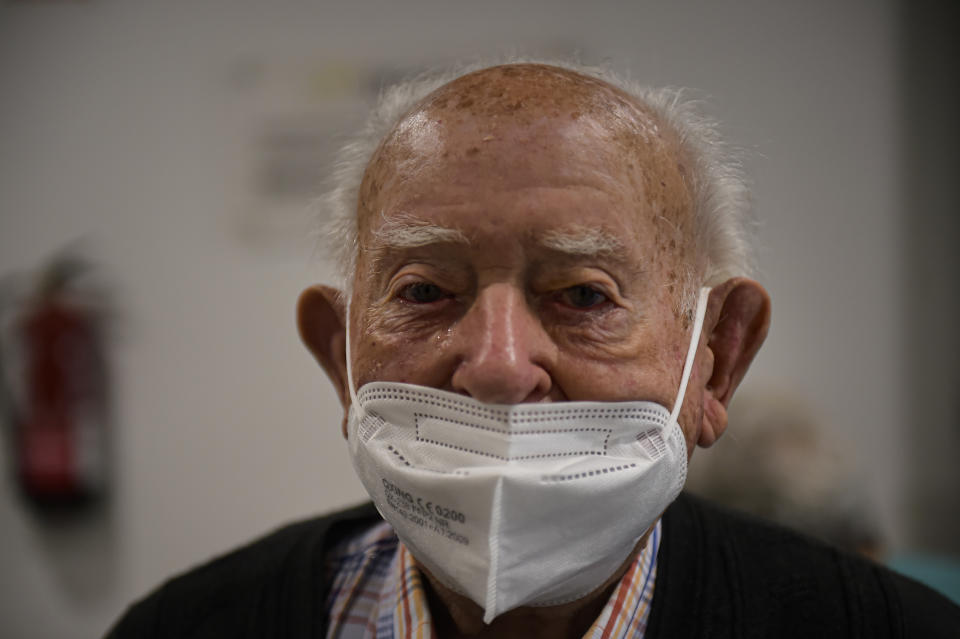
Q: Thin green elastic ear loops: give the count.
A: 0